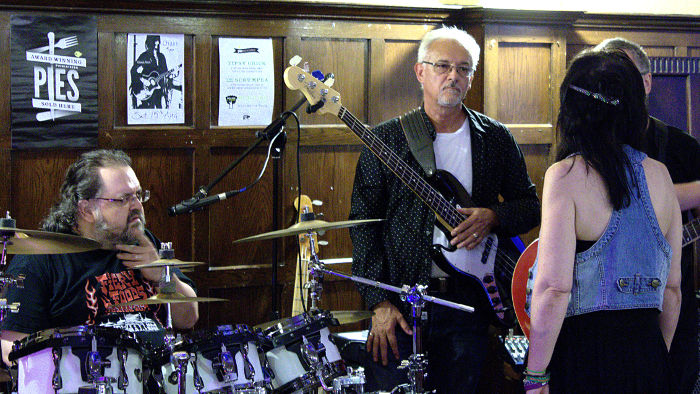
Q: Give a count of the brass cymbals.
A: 5